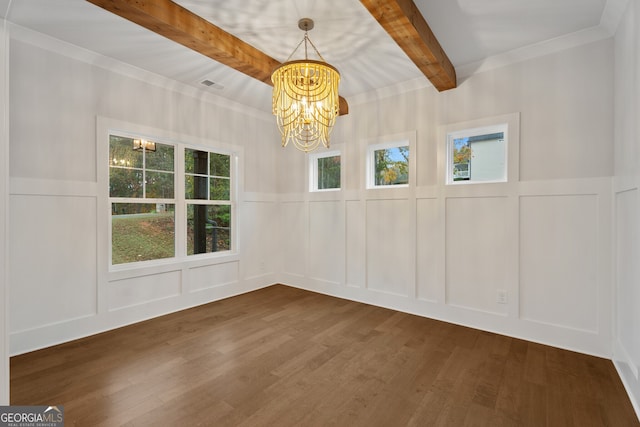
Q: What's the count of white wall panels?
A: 12